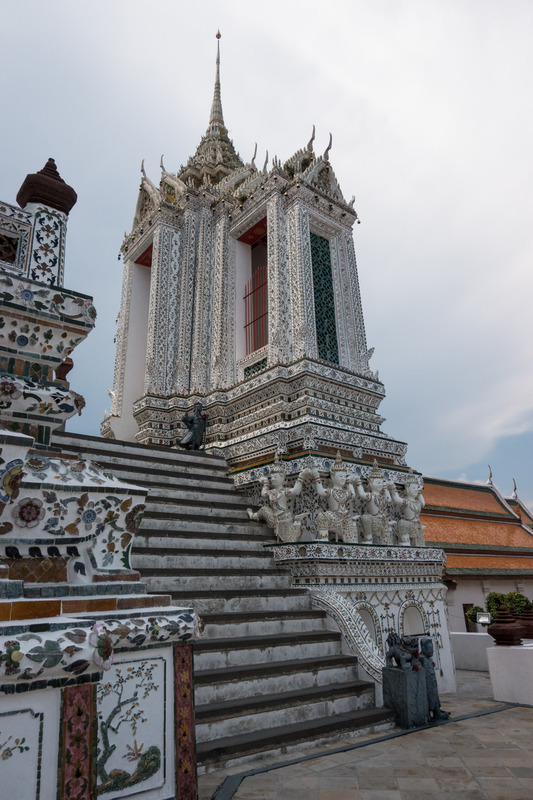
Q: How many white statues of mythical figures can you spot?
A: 4